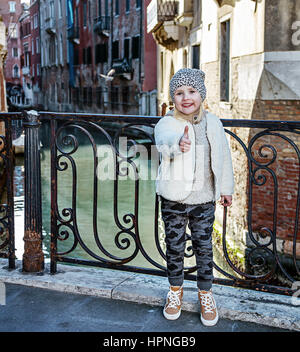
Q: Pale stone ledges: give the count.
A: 1